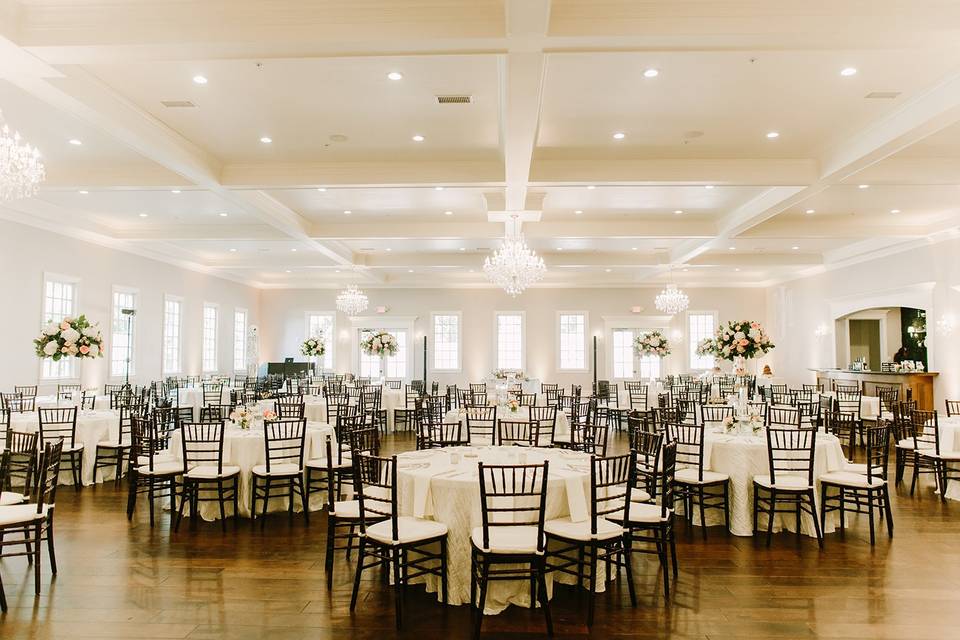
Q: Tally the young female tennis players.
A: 0